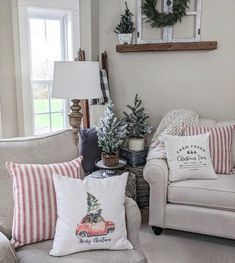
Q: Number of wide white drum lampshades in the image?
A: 1